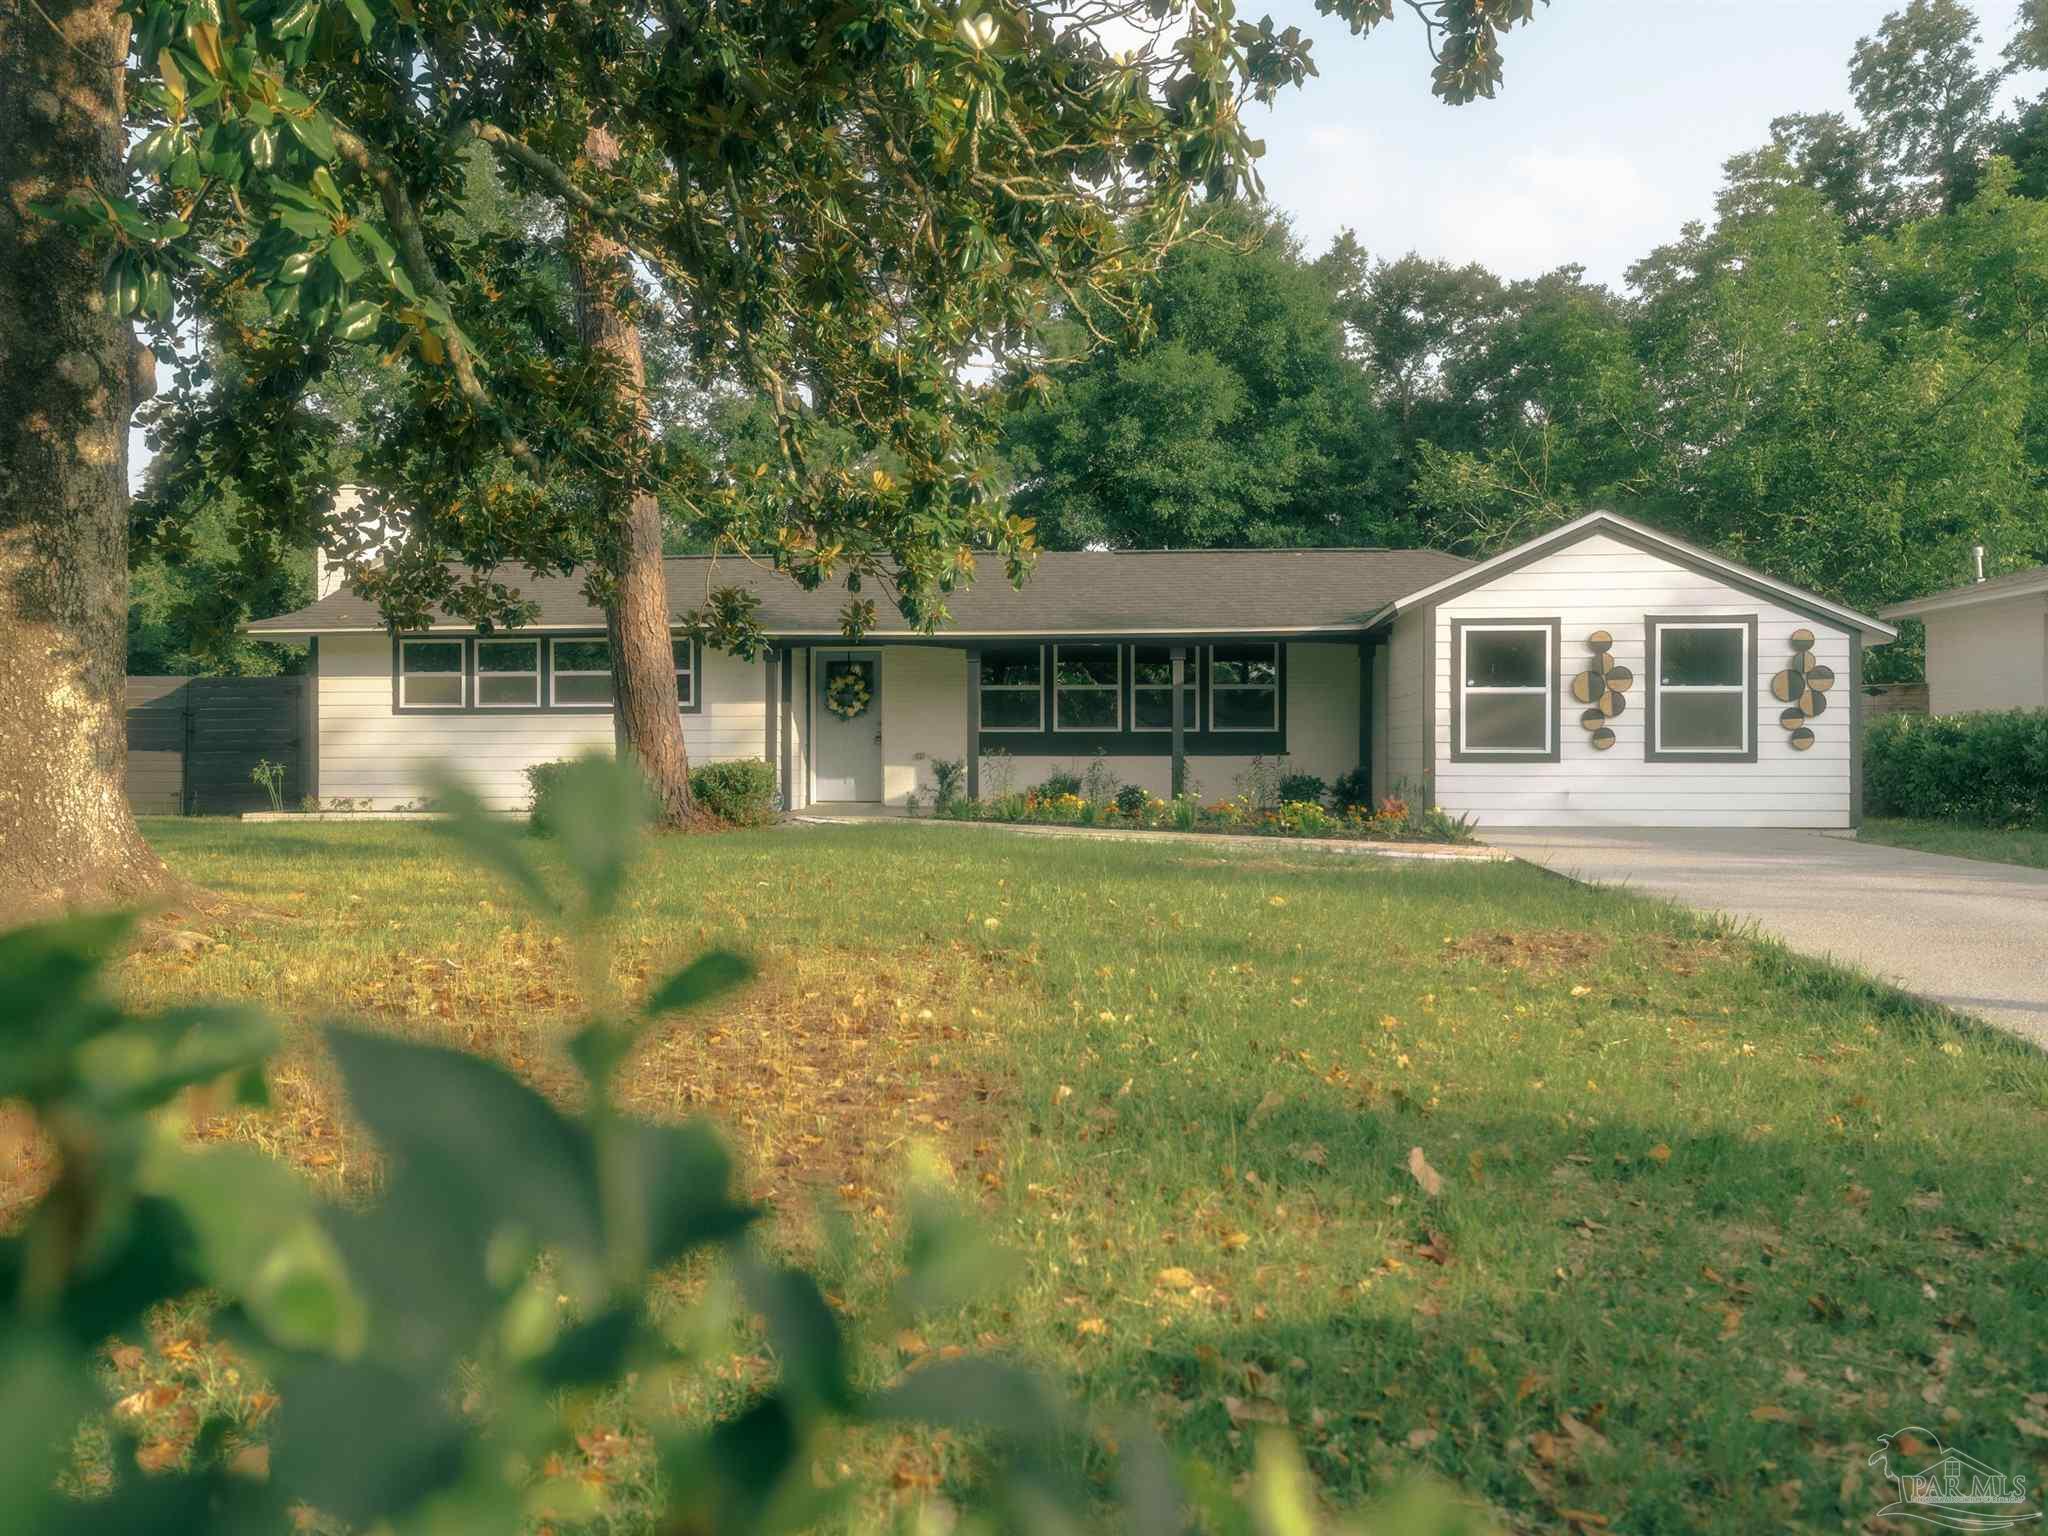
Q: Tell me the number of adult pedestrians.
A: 0